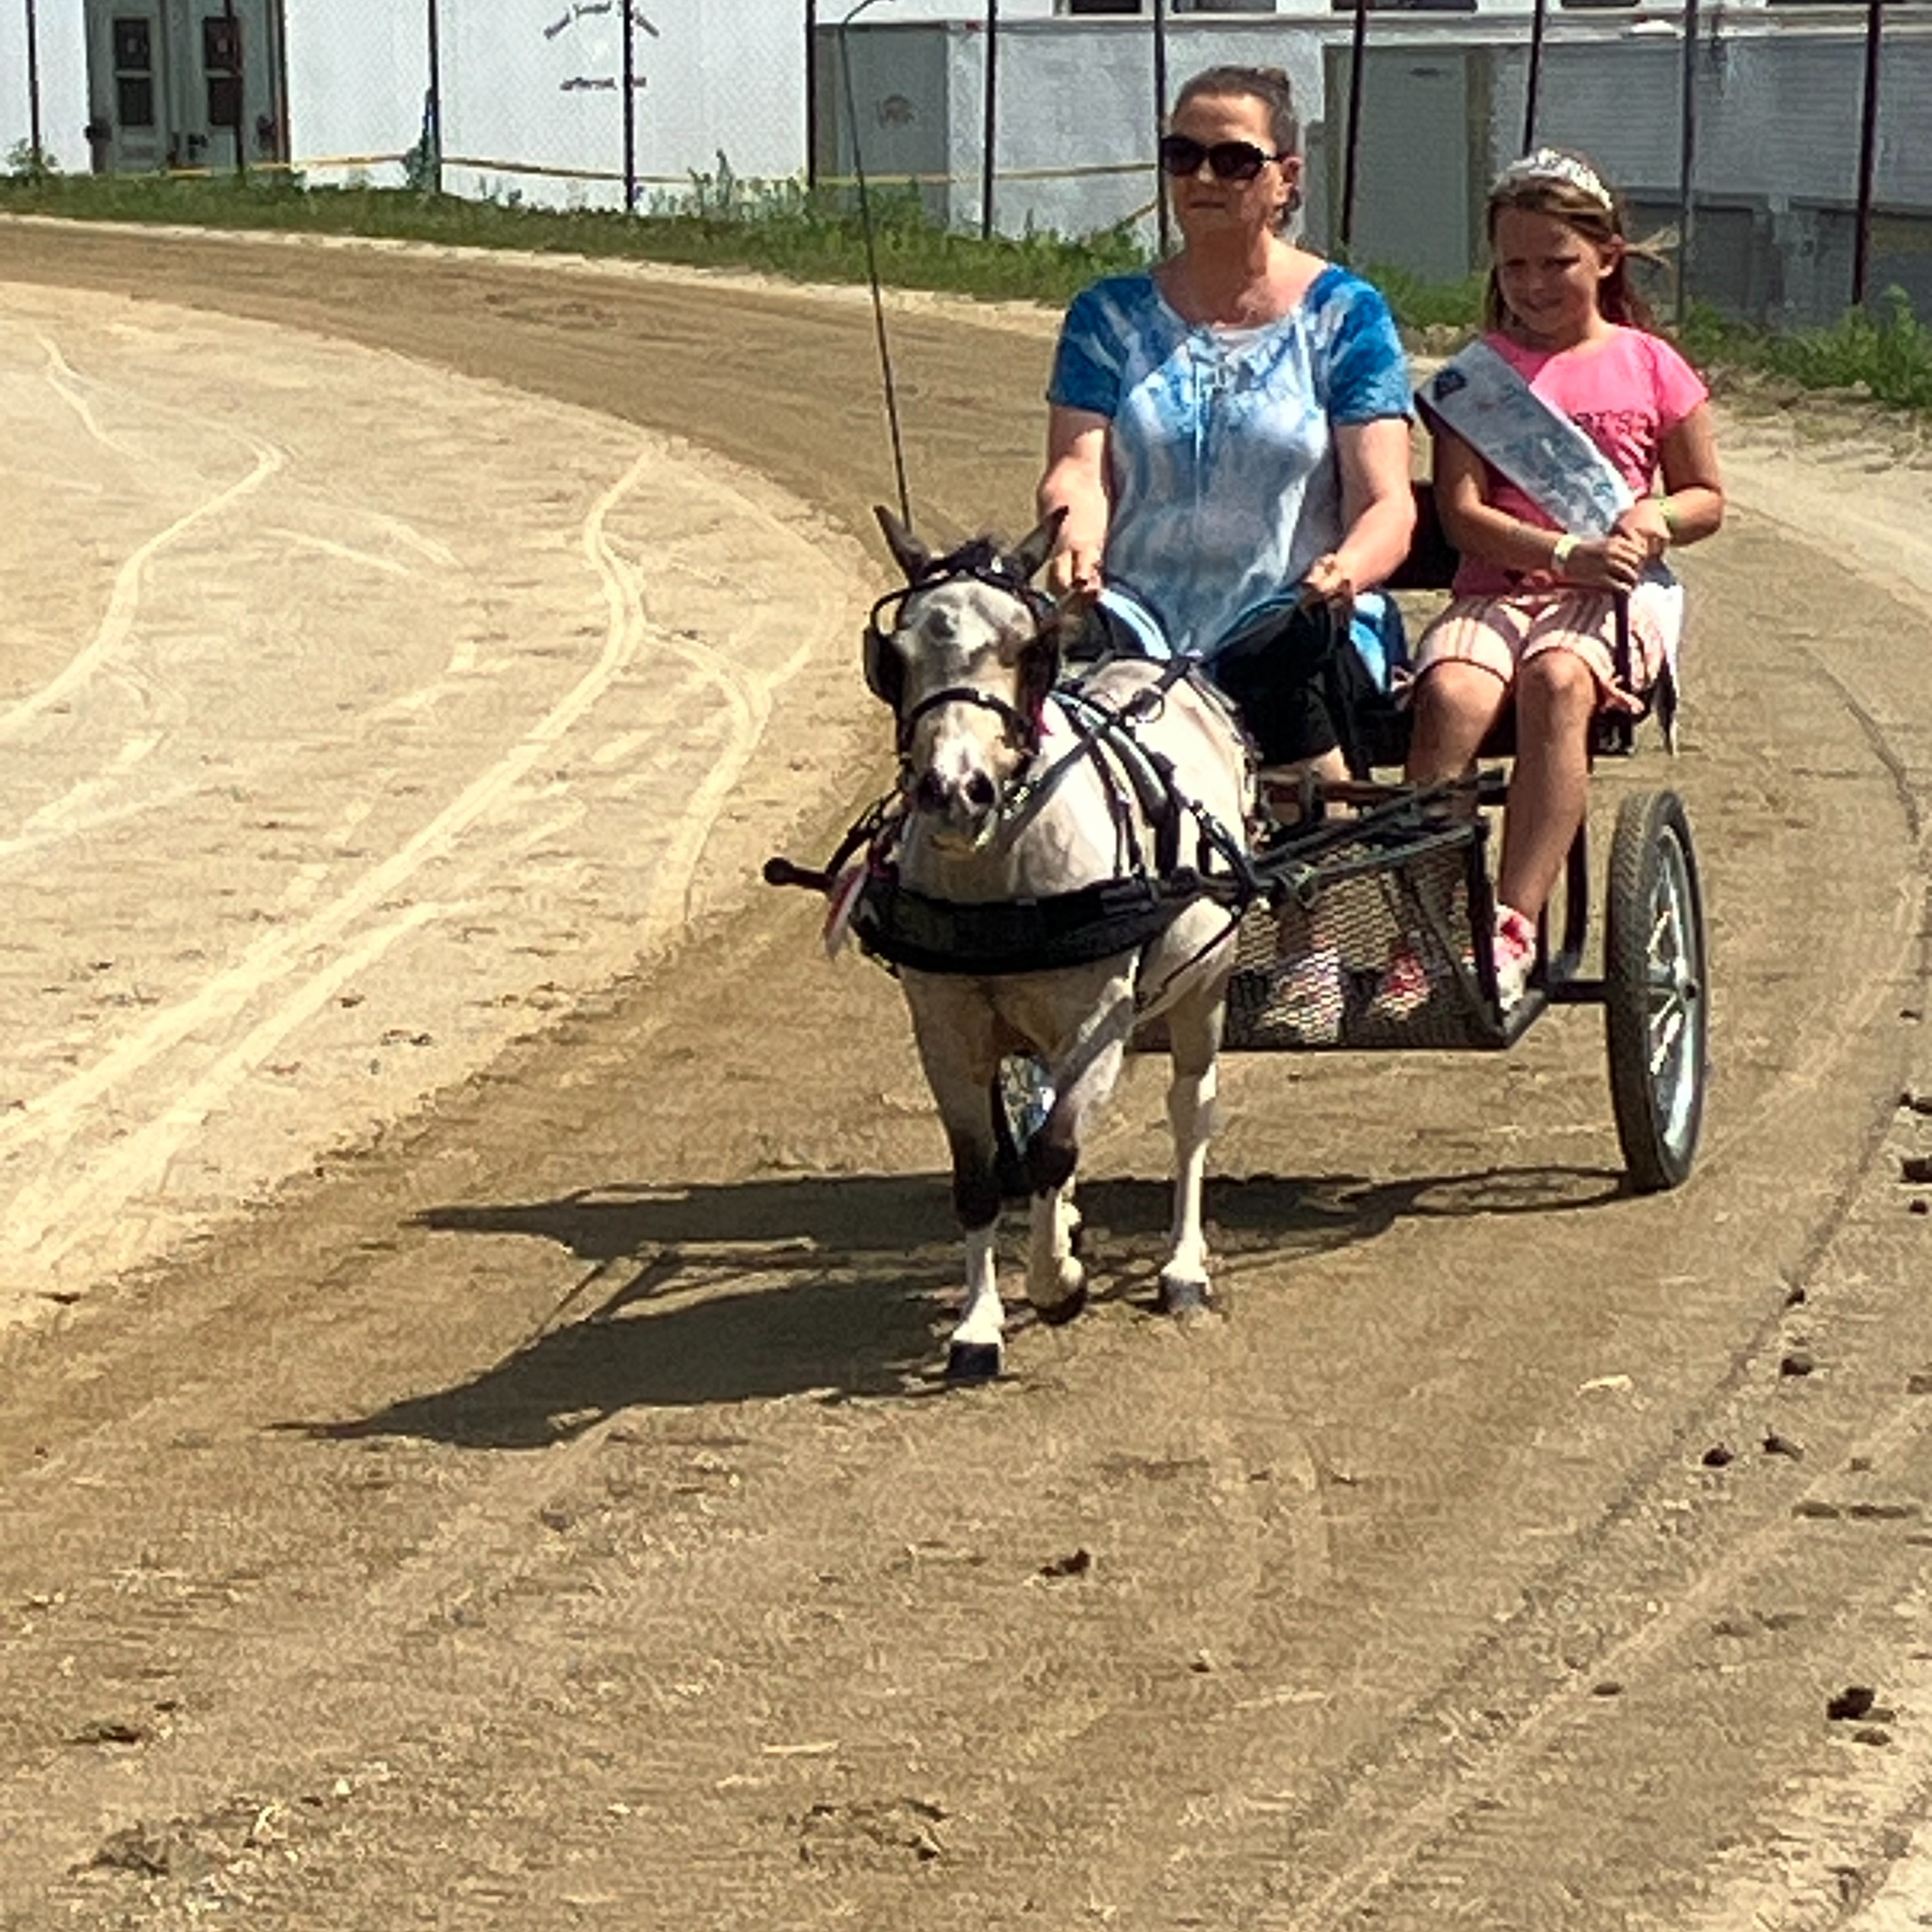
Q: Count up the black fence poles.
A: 11